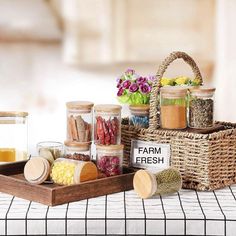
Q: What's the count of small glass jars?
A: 10